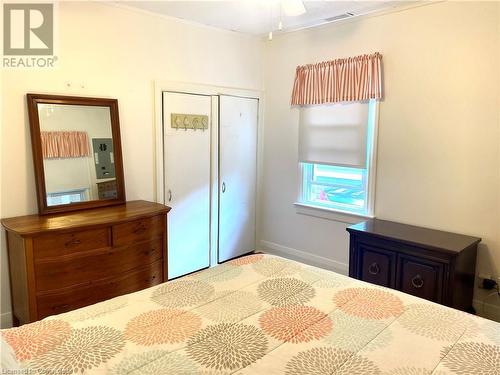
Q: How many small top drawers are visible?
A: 2